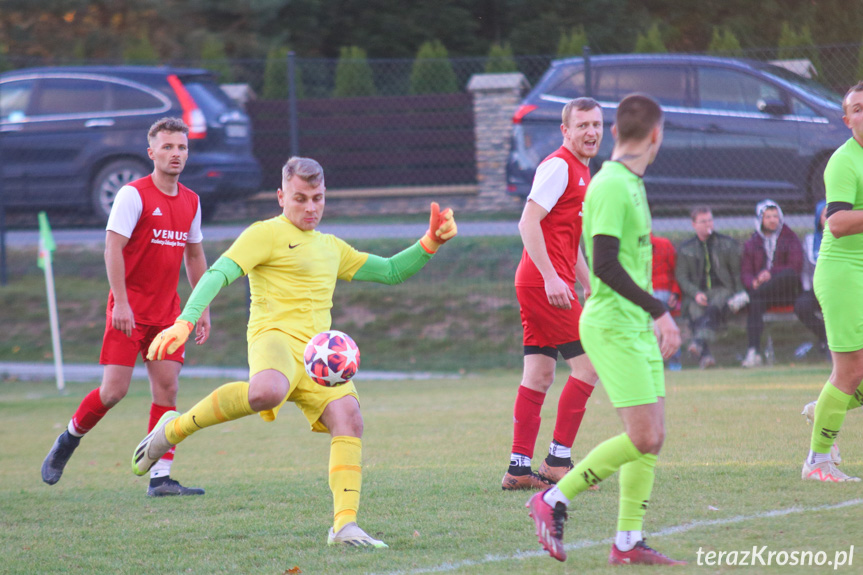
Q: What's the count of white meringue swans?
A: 0